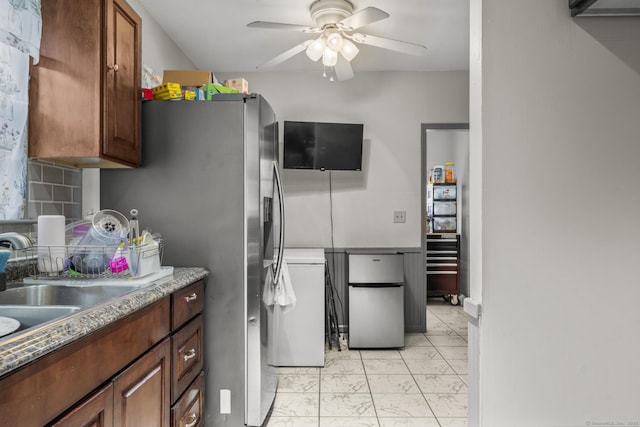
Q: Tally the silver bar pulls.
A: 3